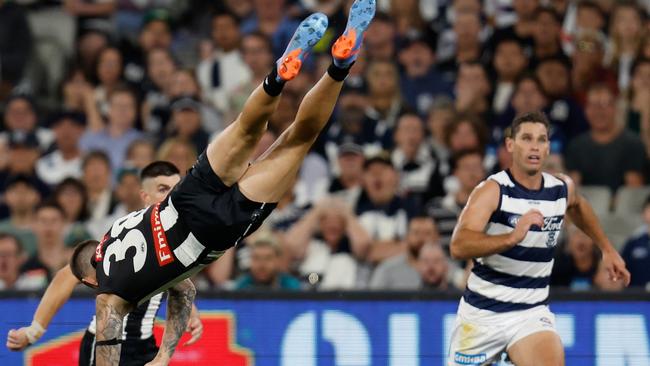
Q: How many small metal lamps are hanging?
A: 0